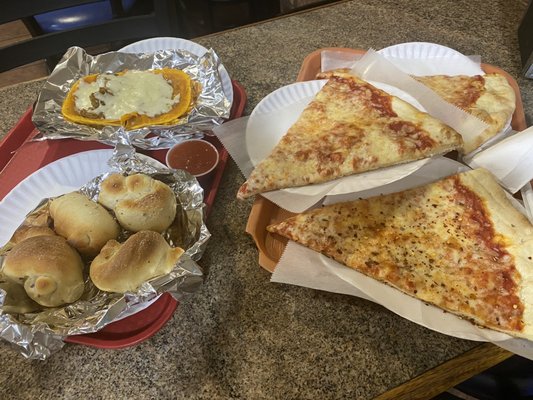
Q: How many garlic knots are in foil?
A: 5